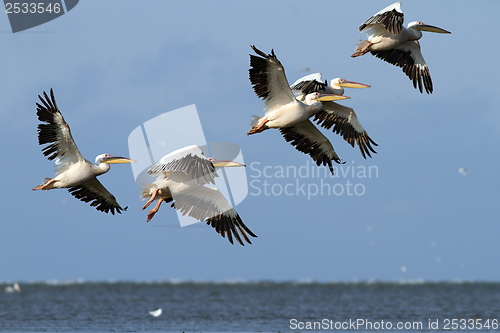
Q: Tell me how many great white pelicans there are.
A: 5